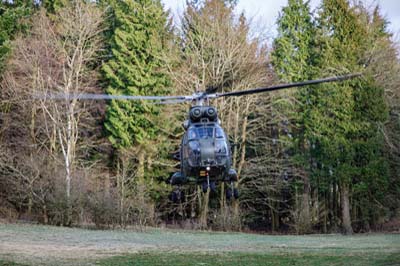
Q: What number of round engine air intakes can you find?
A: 2